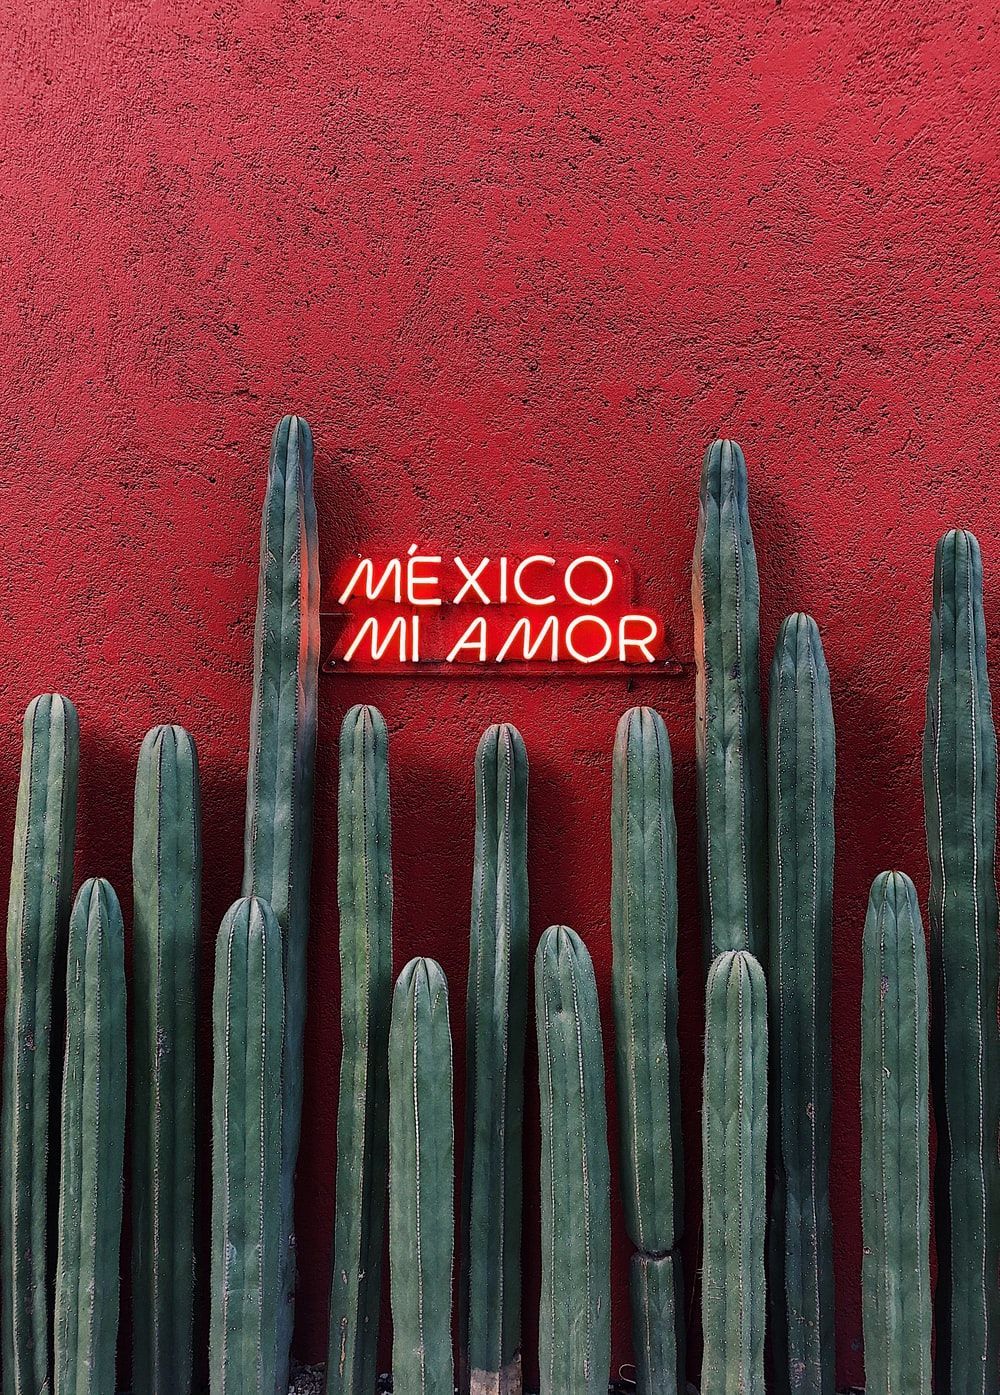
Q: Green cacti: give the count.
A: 15